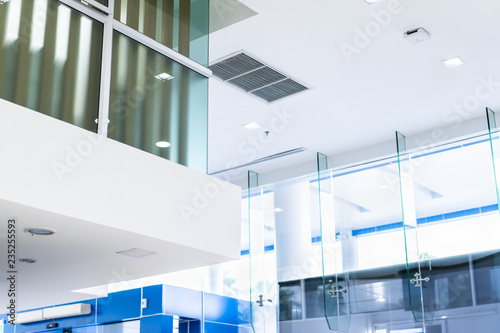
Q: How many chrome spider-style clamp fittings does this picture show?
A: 3